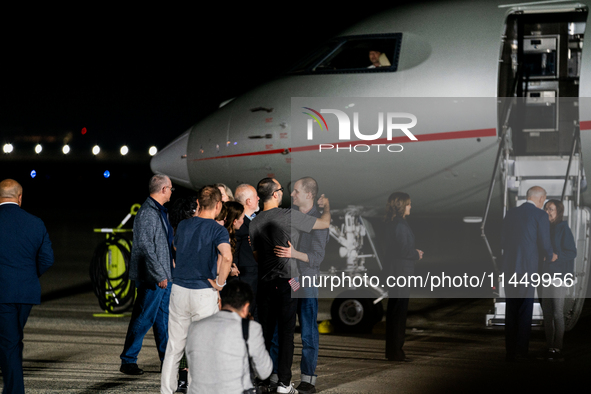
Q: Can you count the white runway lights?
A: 6